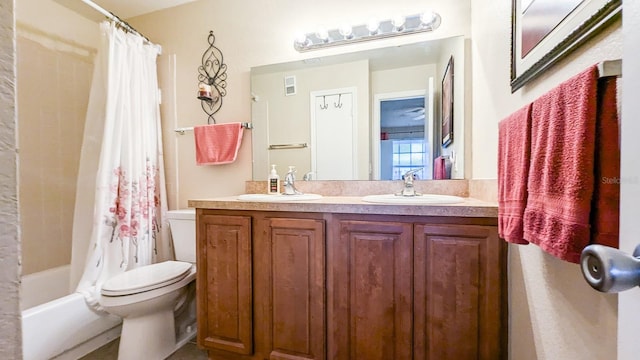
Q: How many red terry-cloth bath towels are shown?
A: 2